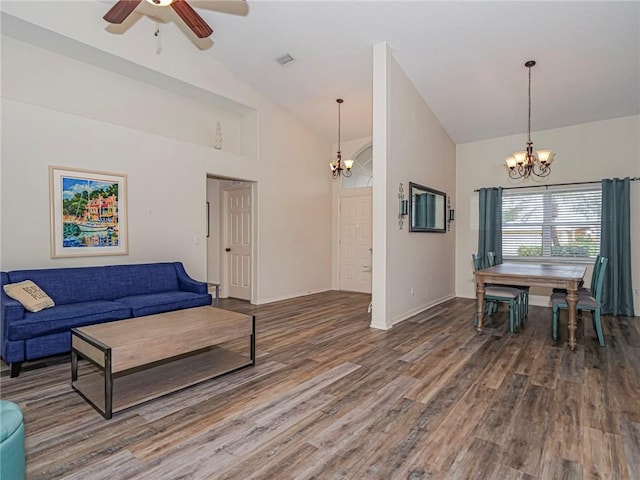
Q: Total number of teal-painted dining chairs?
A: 4